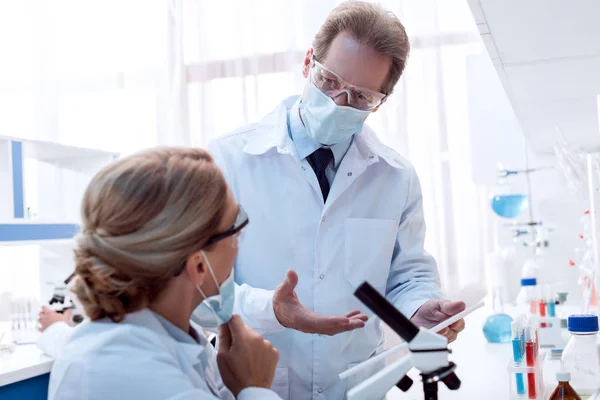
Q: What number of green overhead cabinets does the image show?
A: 0